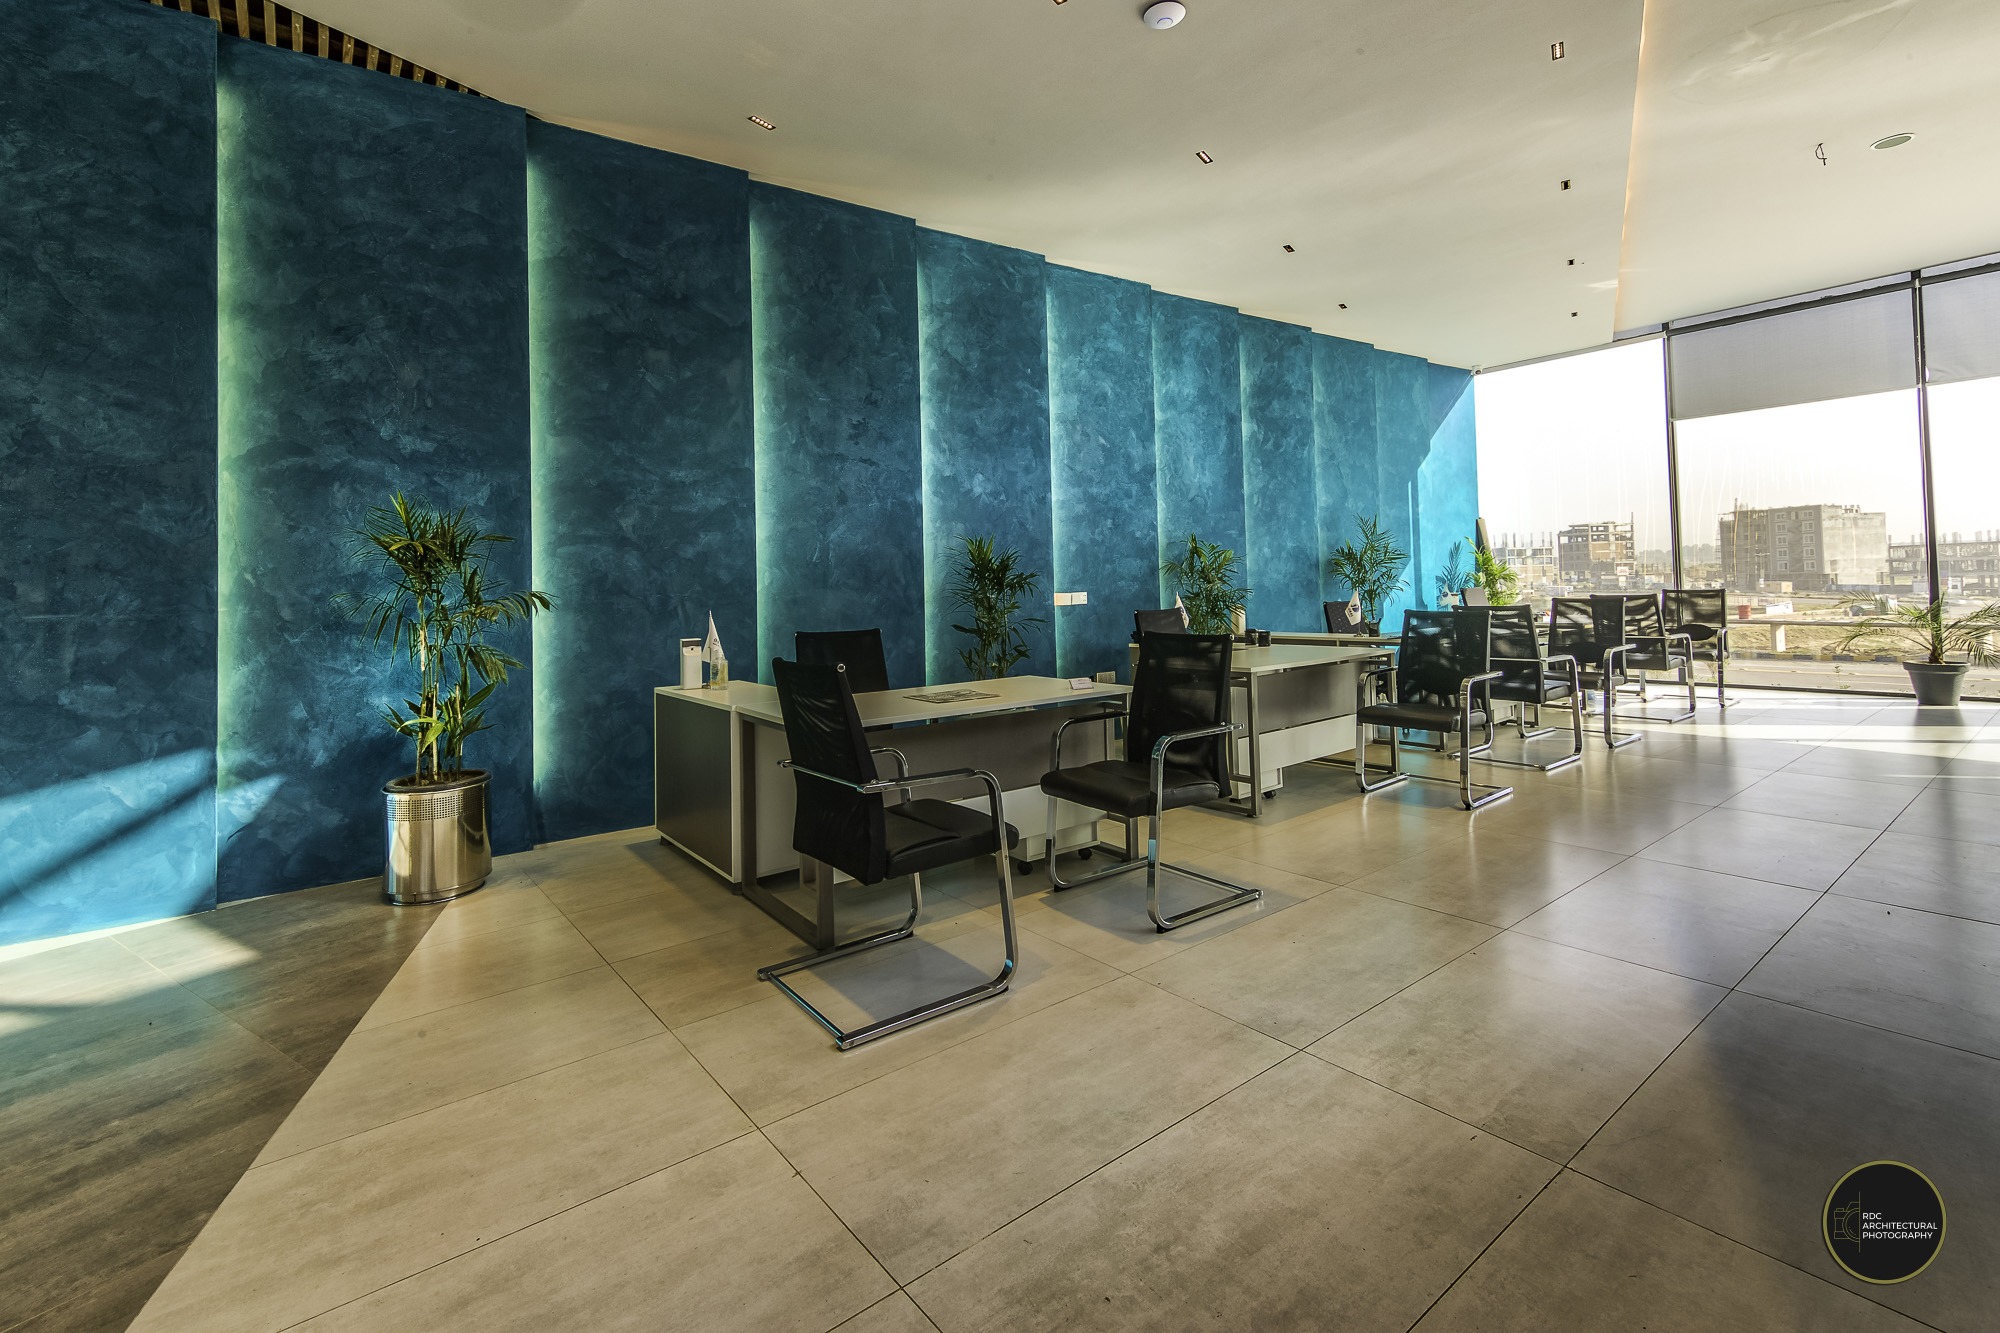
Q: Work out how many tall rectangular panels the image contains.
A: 11